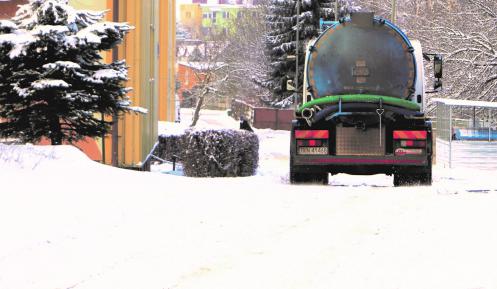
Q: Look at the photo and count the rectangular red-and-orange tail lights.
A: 2